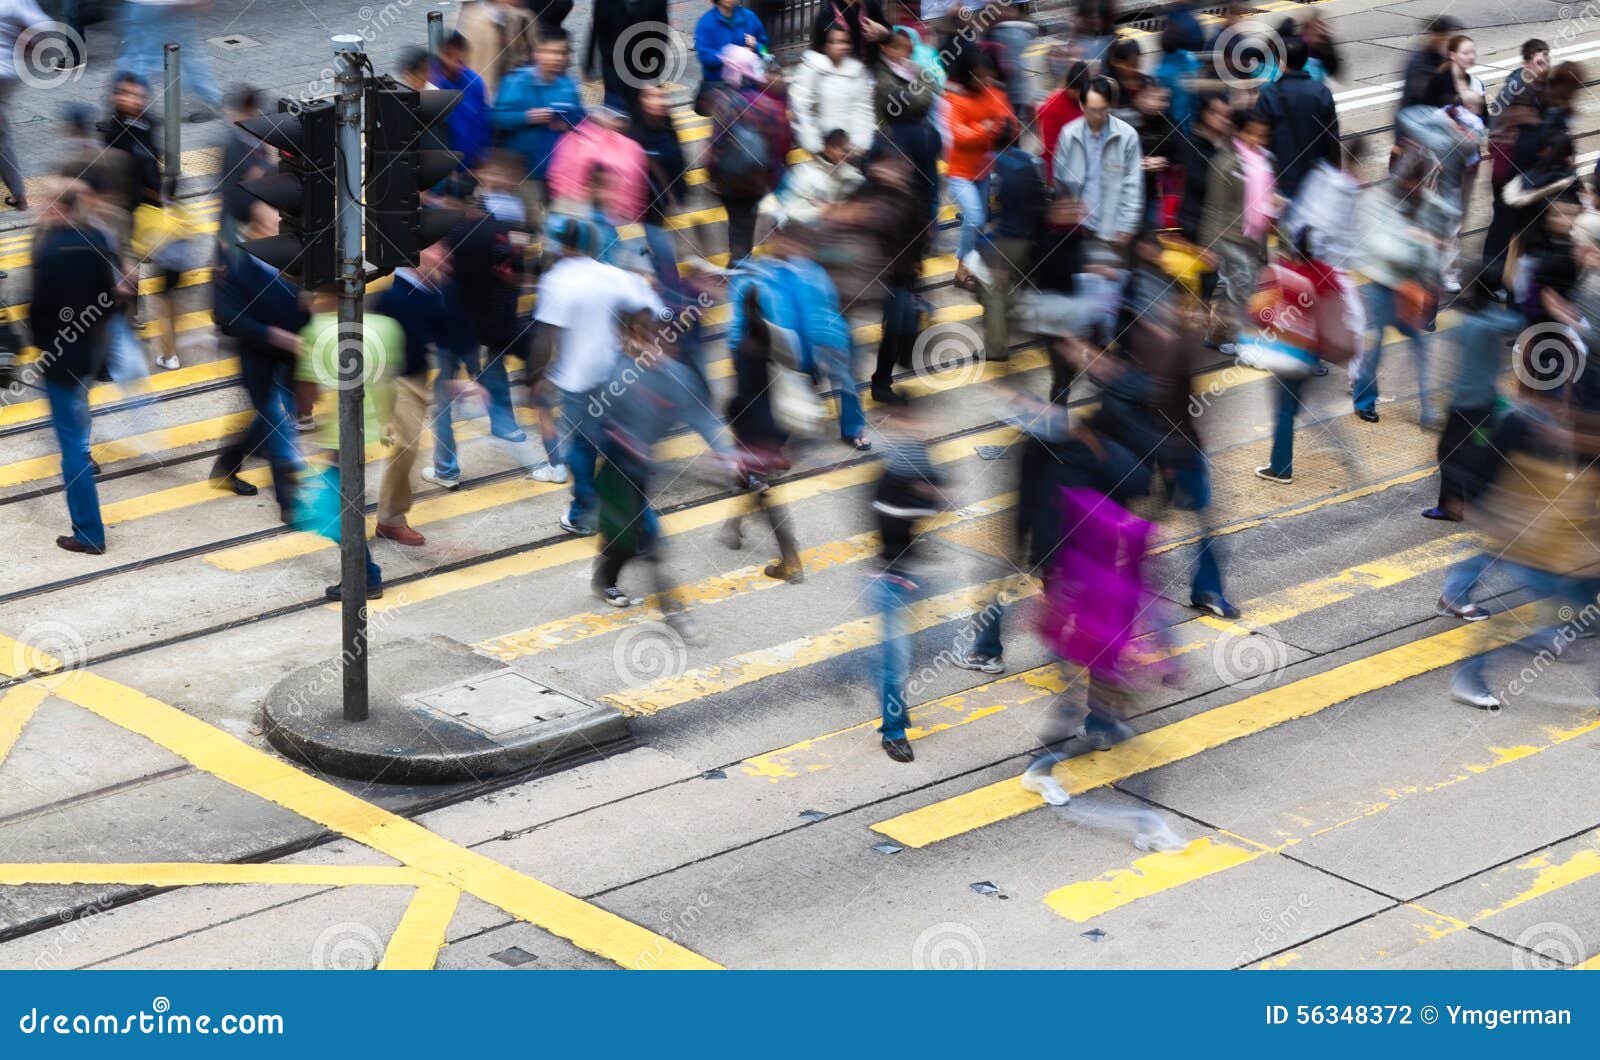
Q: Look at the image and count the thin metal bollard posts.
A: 2